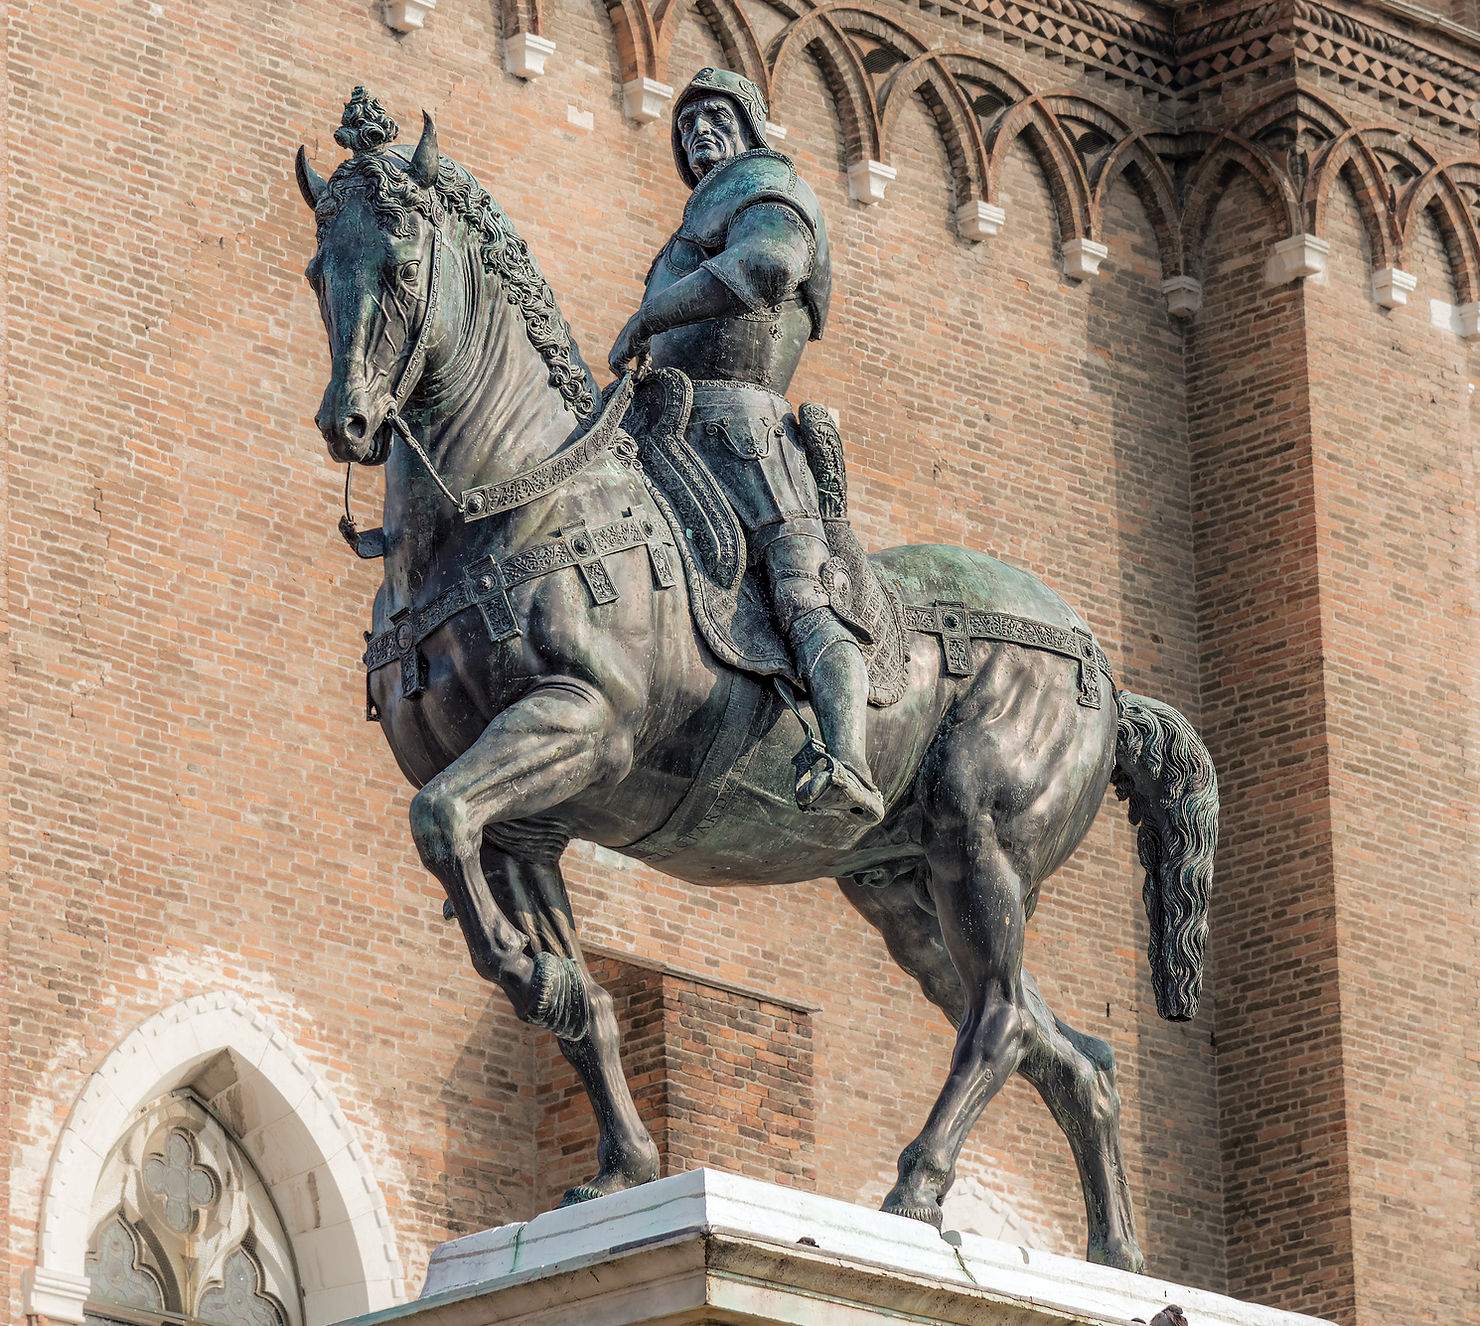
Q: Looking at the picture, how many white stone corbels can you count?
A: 11